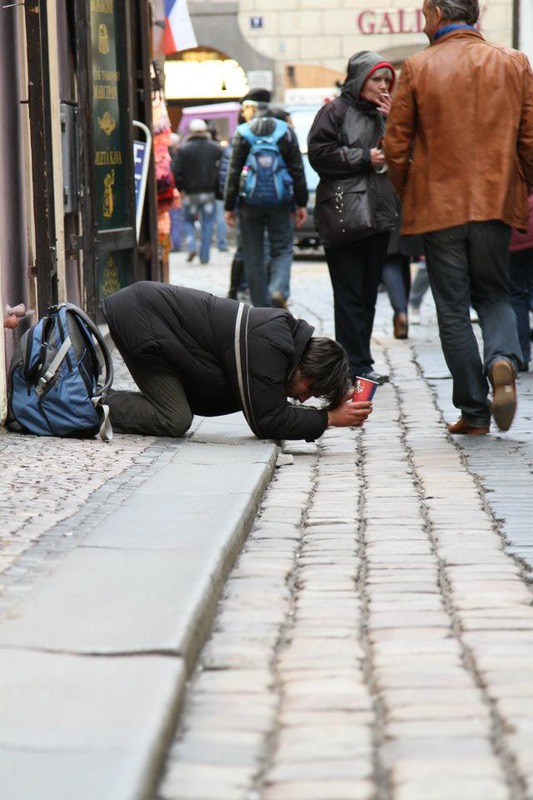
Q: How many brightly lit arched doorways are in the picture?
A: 1